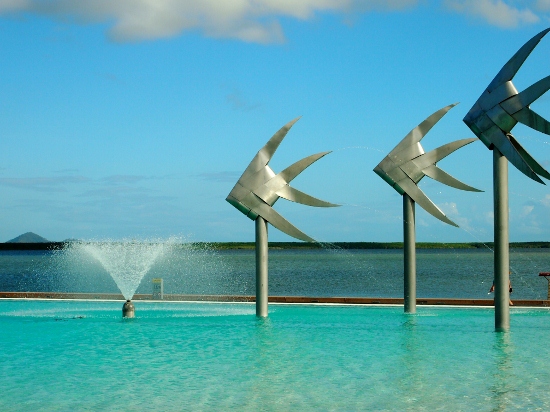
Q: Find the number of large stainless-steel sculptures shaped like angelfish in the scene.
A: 3